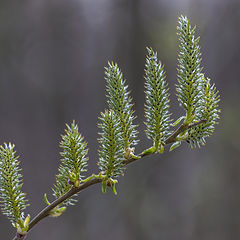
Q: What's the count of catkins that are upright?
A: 7